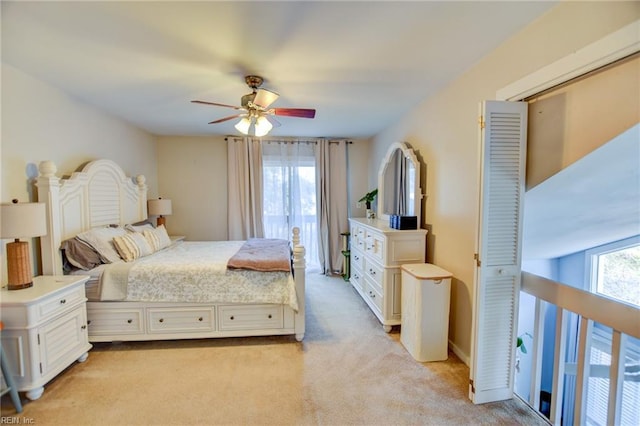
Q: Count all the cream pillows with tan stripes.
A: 2